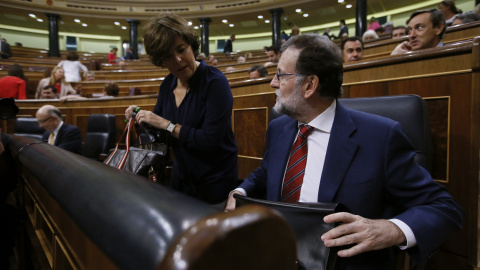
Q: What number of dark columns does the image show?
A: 5